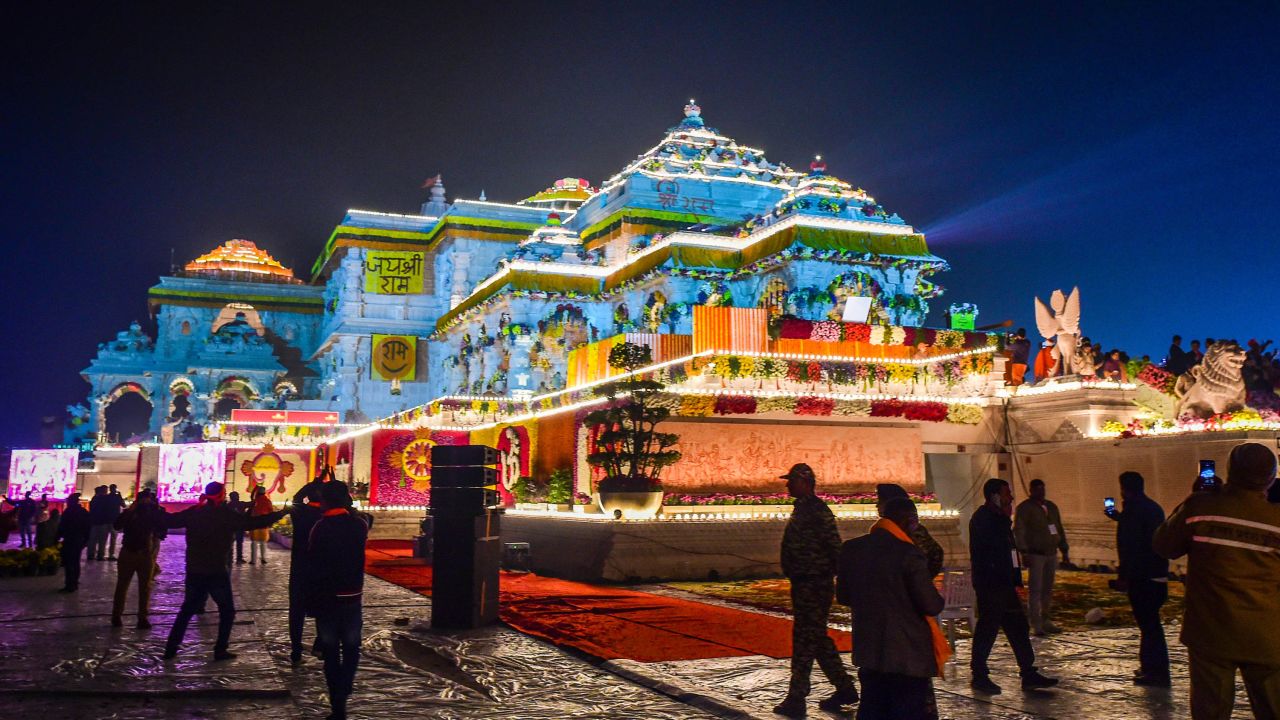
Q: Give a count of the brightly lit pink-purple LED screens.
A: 2